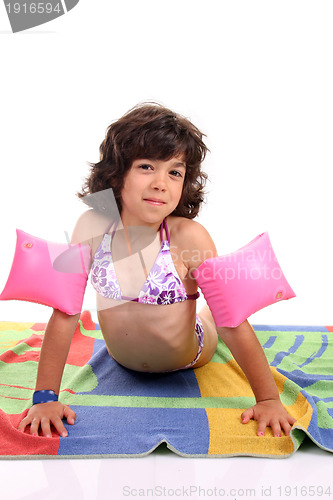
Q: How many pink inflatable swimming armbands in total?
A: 2